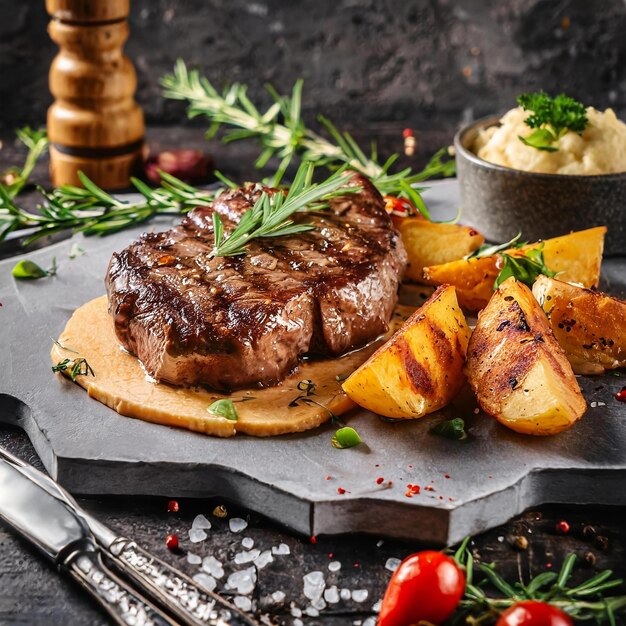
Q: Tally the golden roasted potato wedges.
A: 6